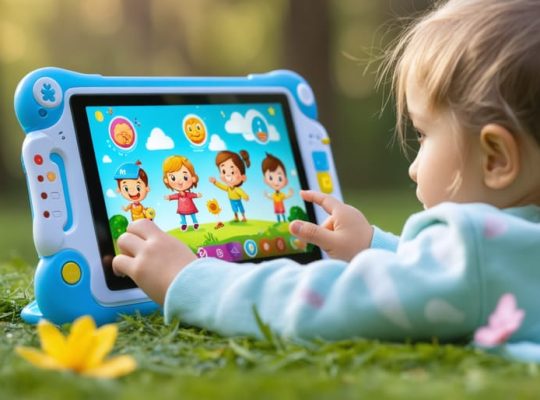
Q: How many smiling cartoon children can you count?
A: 4